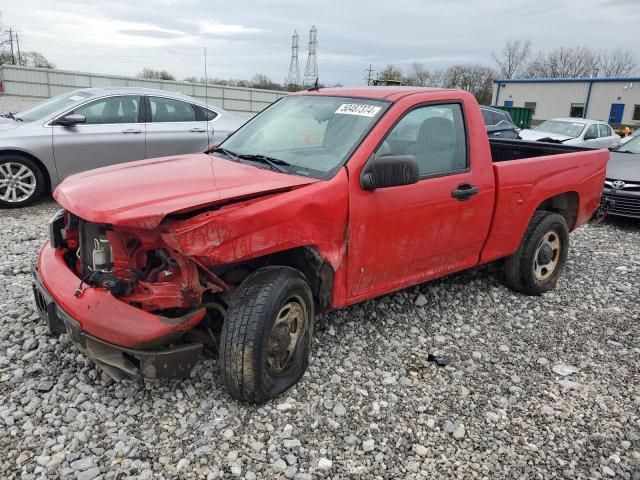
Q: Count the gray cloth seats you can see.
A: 1